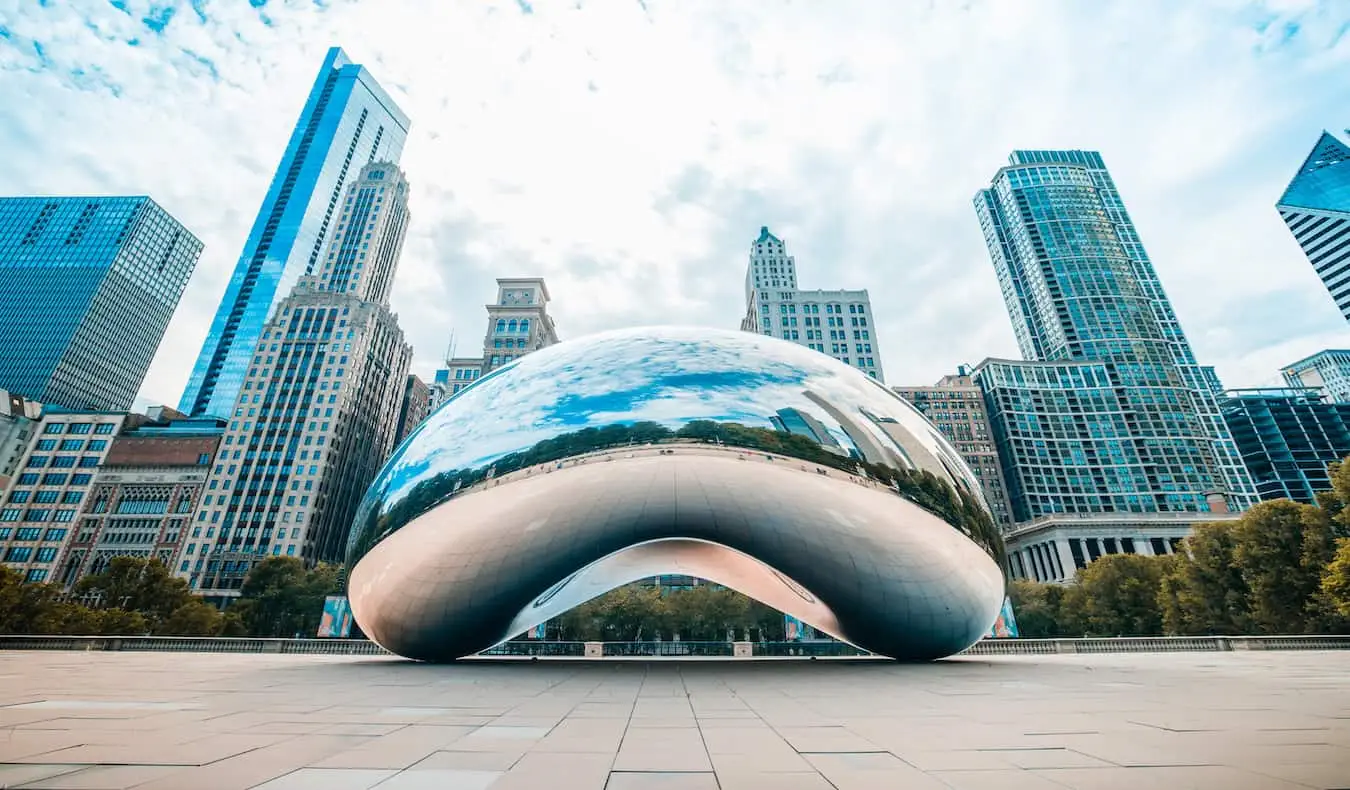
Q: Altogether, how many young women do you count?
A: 0